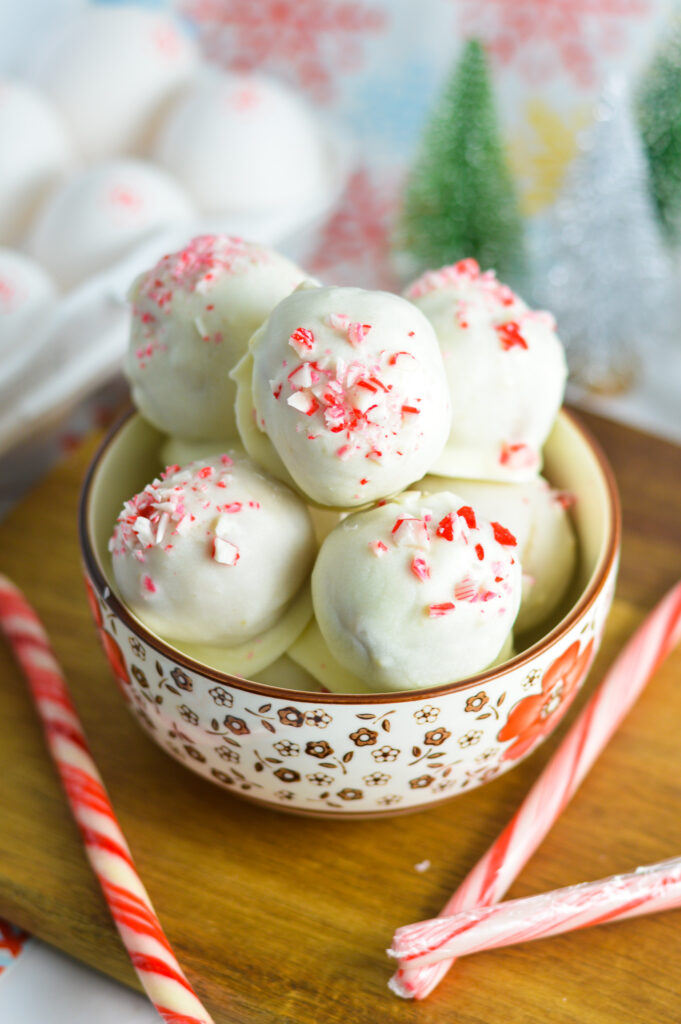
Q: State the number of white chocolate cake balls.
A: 6